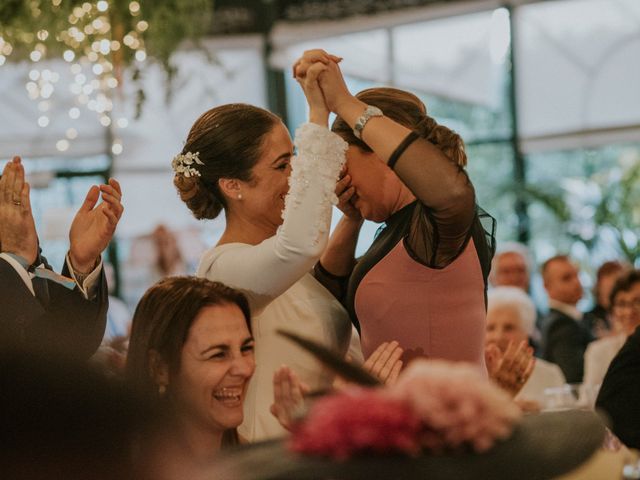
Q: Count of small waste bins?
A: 0